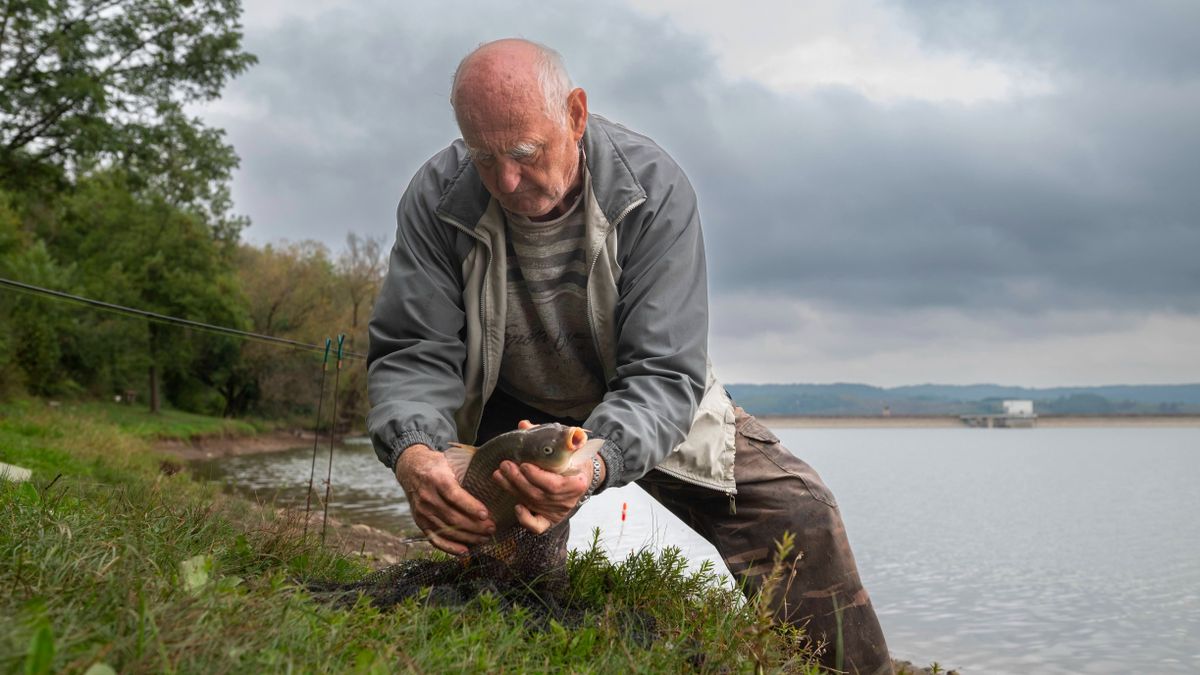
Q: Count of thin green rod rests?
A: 2